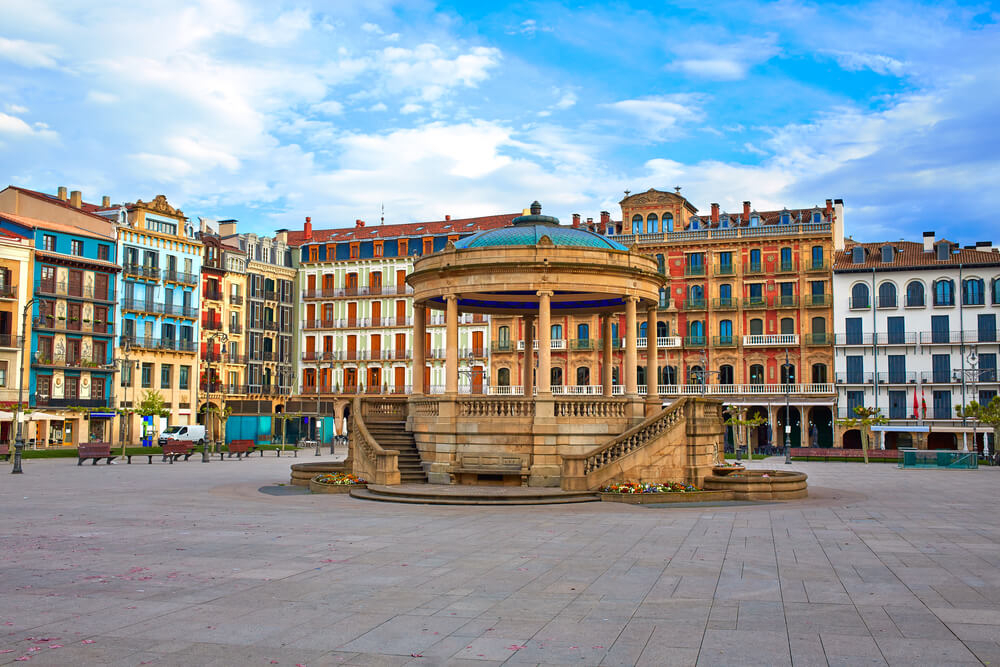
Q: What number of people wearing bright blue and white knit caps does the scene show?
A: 0